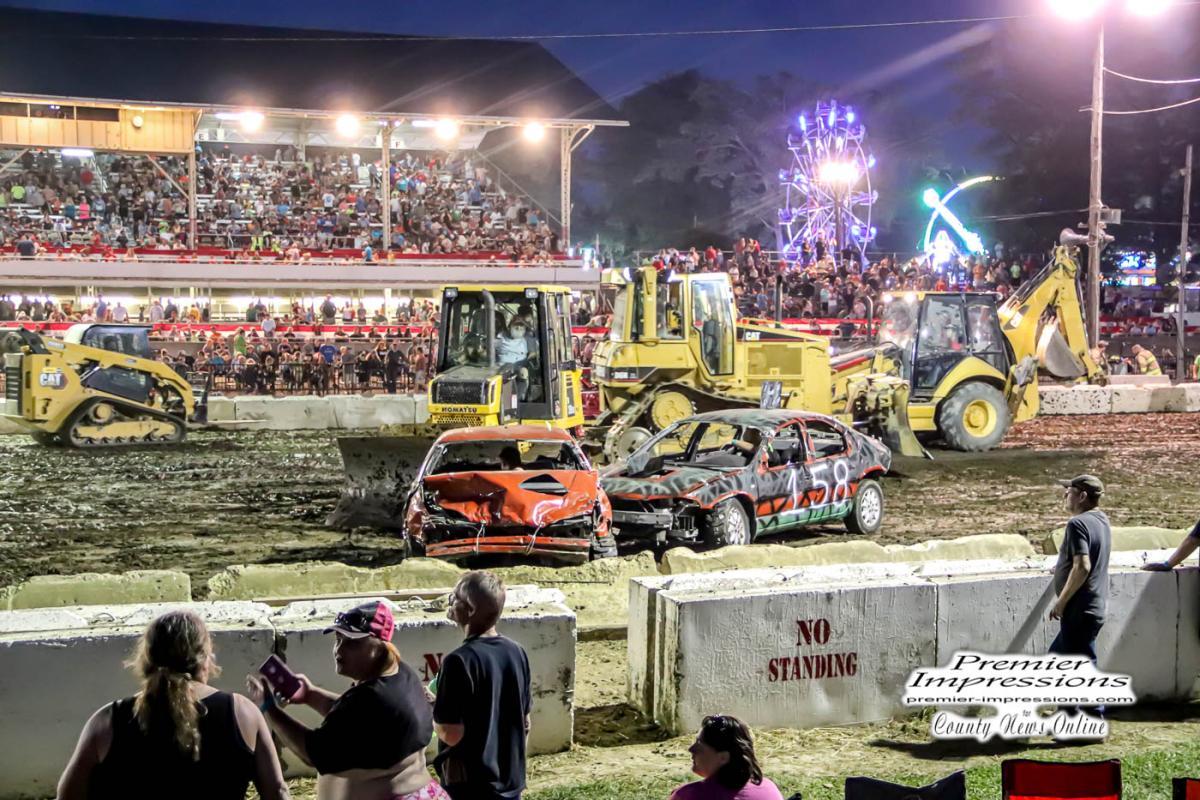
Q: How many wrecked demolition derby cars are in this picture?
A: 2